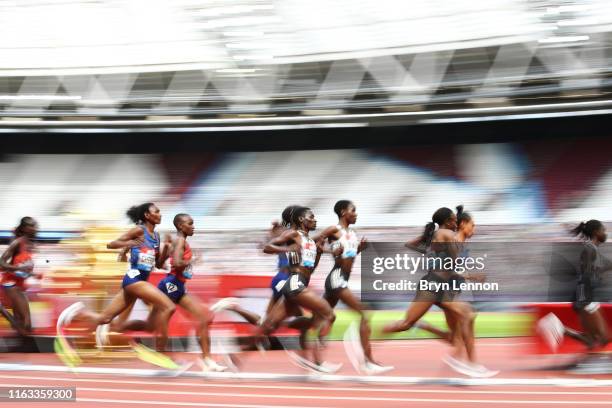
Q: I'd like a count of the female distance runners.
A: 9